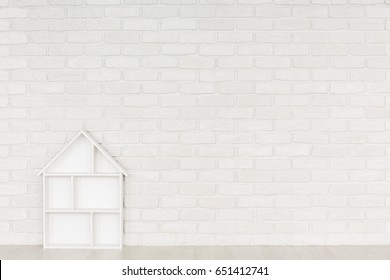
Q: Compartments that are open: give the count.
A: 6